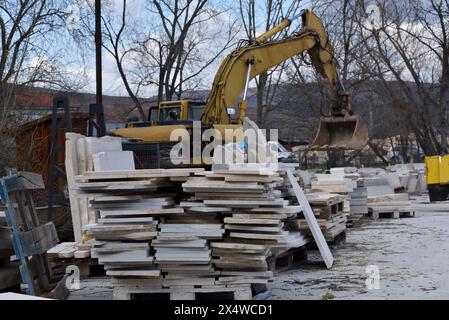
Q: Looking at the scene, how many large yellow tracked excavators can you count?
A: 1